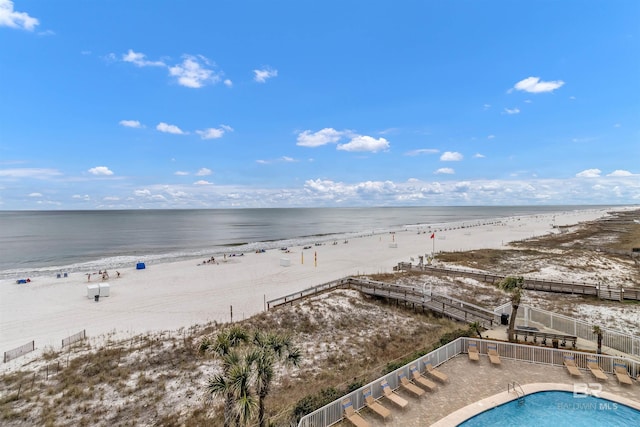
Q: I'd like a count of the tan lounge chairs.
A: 11